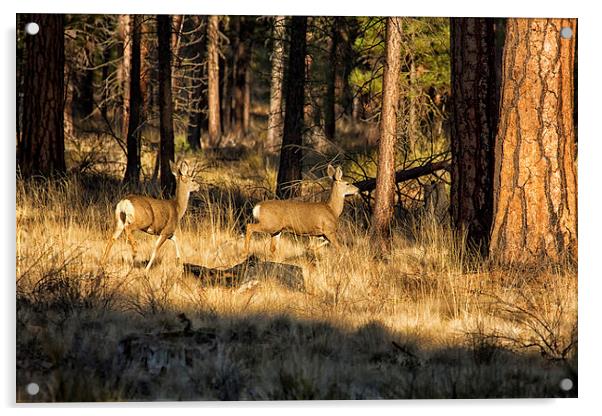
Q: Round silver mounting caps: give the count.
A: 4